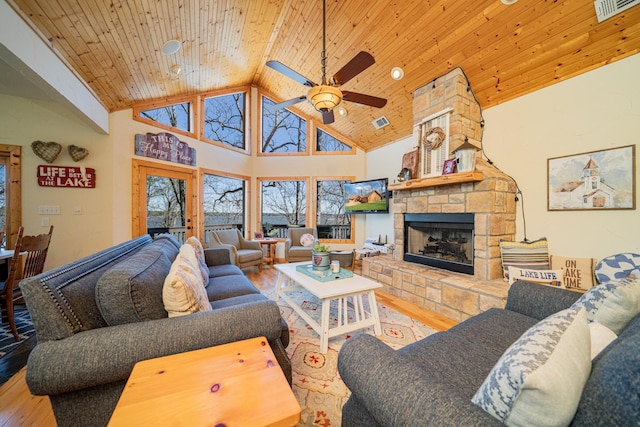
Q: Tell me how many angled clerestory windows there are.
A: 4